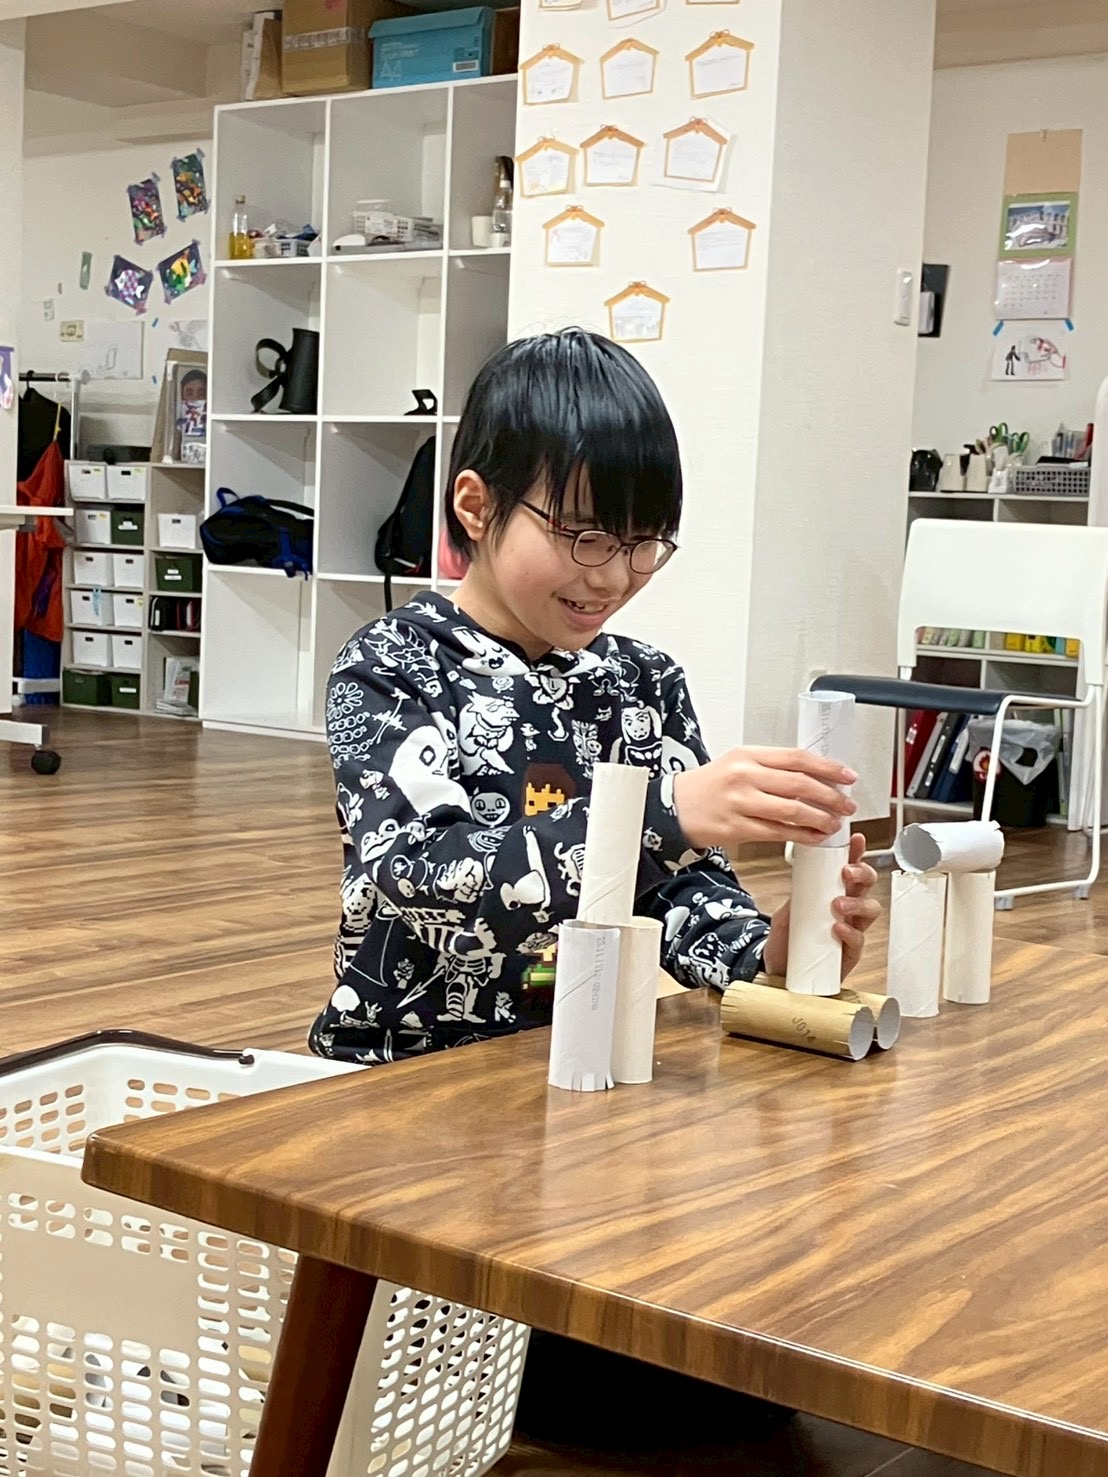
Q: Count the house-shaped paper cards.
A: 12